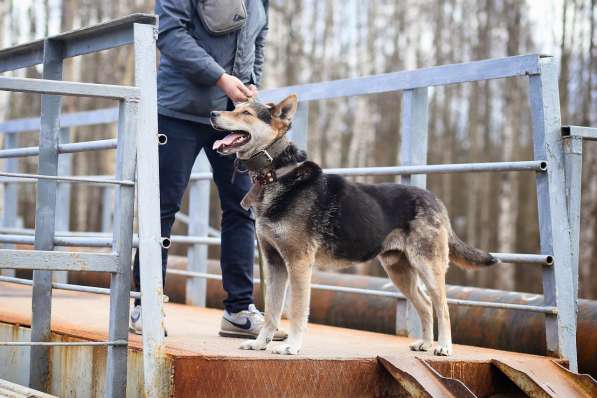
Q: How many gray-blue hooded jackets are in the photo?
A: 1